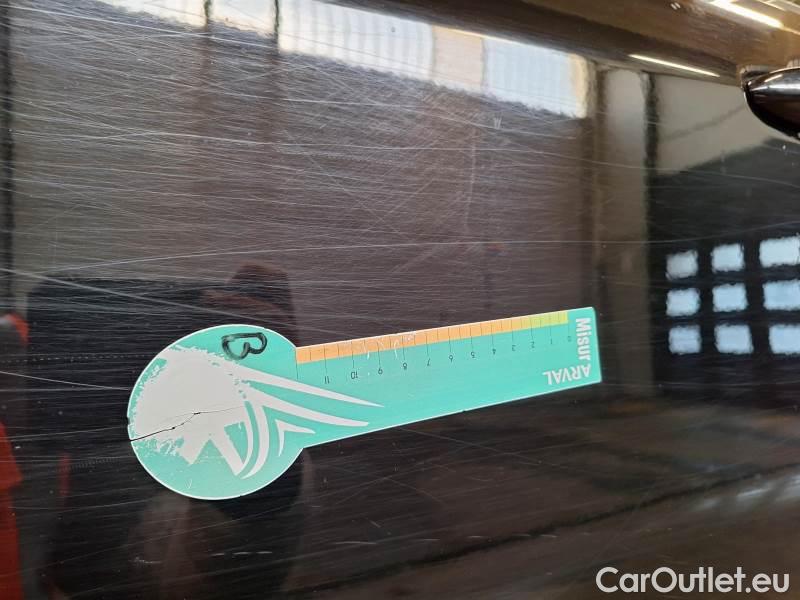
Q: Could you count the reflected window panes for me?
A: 9